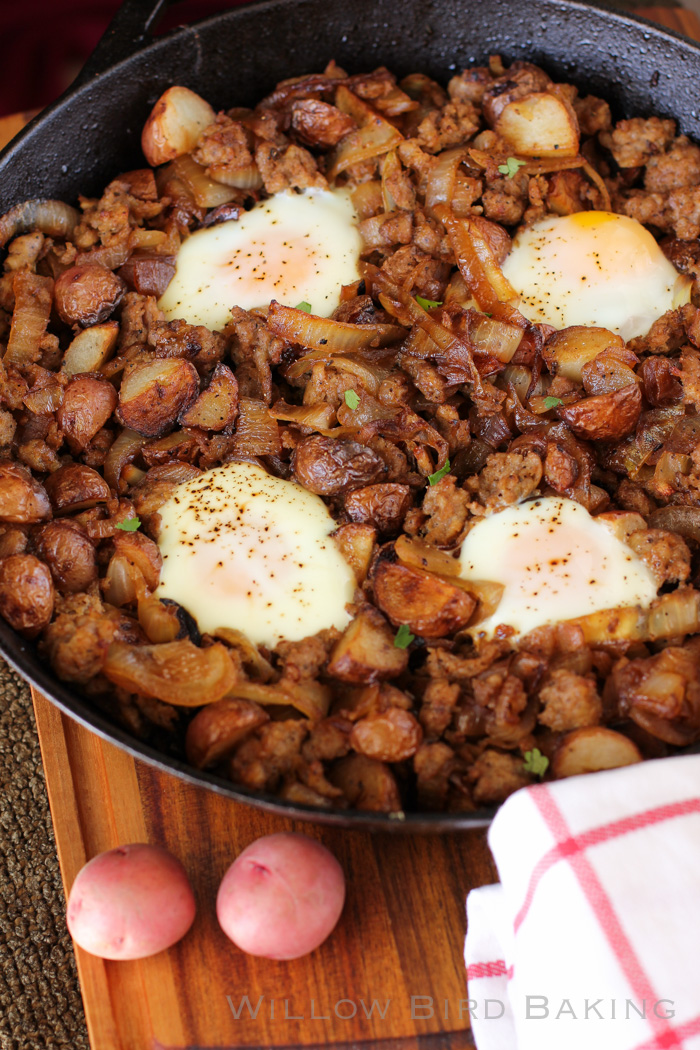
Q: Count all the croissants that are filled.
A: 0